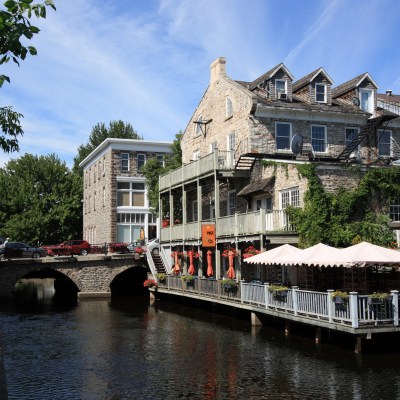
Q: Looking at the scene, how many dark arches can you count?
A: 2